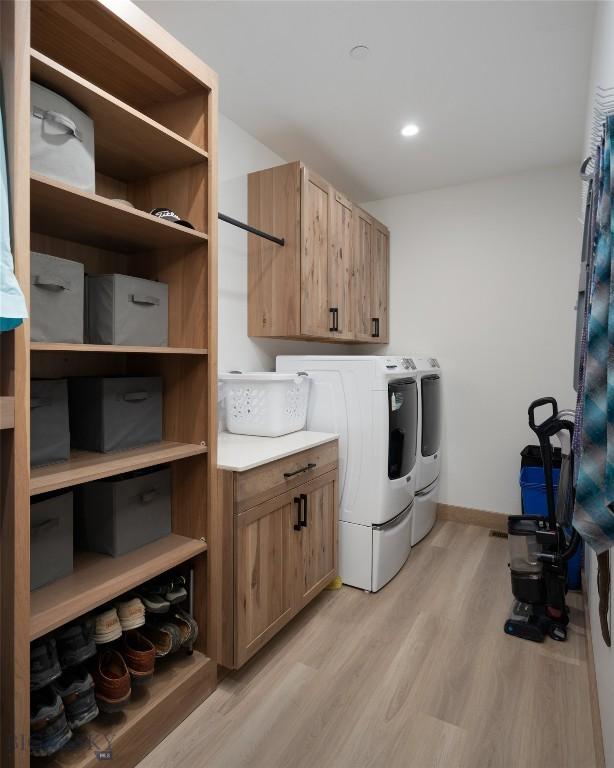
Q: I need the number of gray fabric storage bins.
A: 7